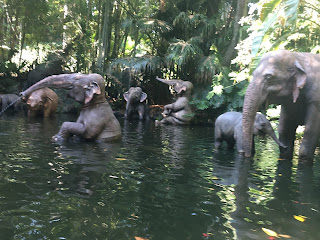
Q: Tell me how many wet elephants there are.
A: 7